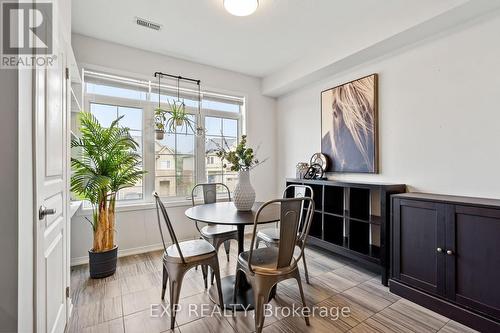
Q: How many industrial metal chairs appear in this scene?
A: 4